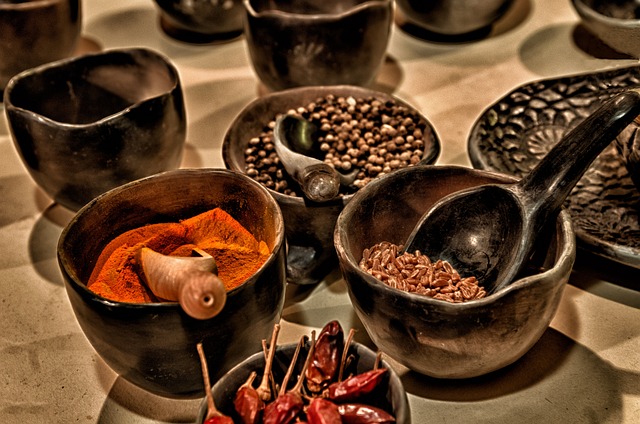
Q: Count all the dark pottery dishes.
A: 11